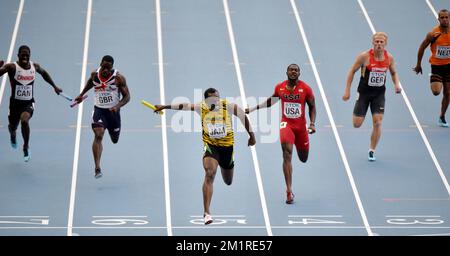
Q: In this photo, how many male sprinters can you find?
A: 6